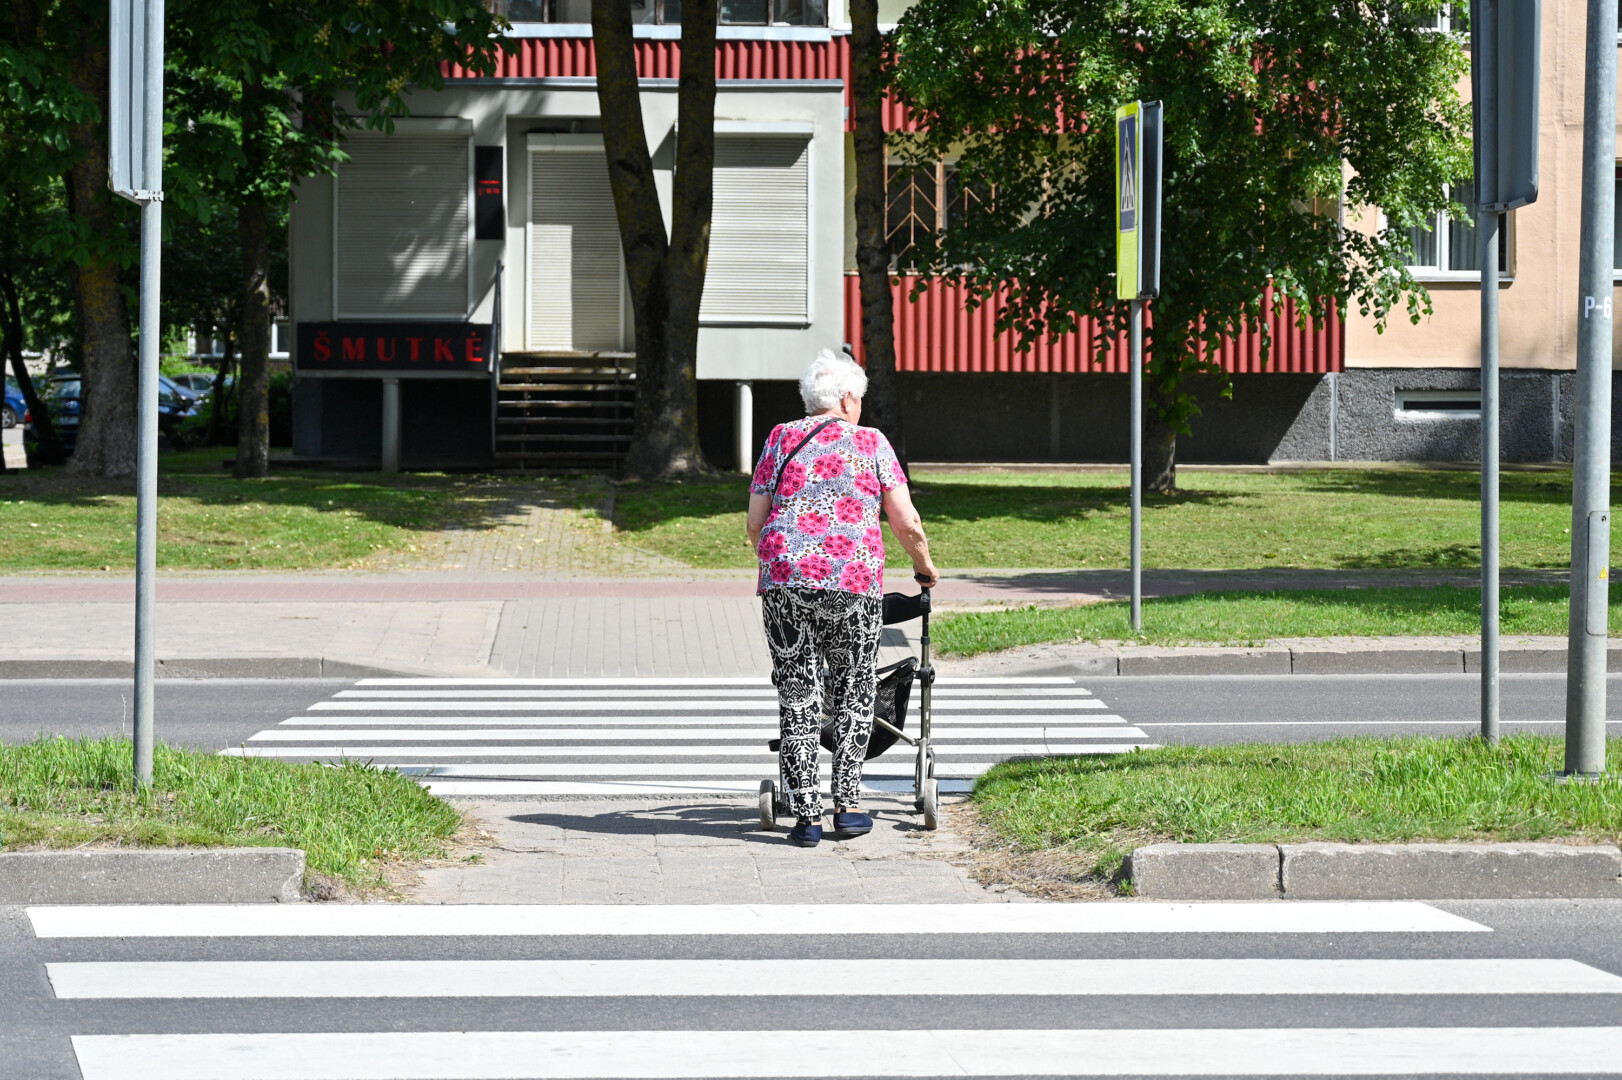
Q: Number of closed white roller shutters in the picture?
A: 3